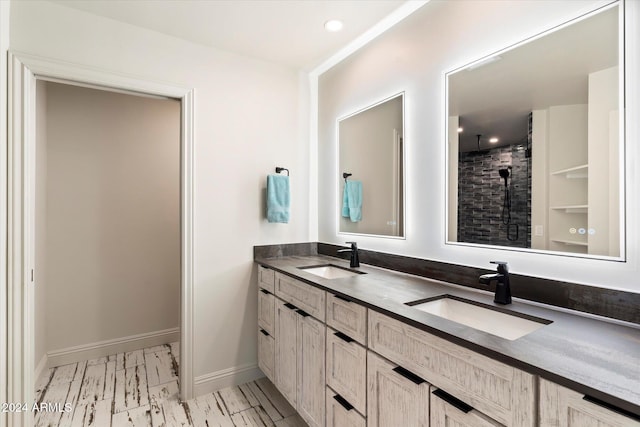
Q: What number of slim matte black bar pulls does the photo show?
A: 11